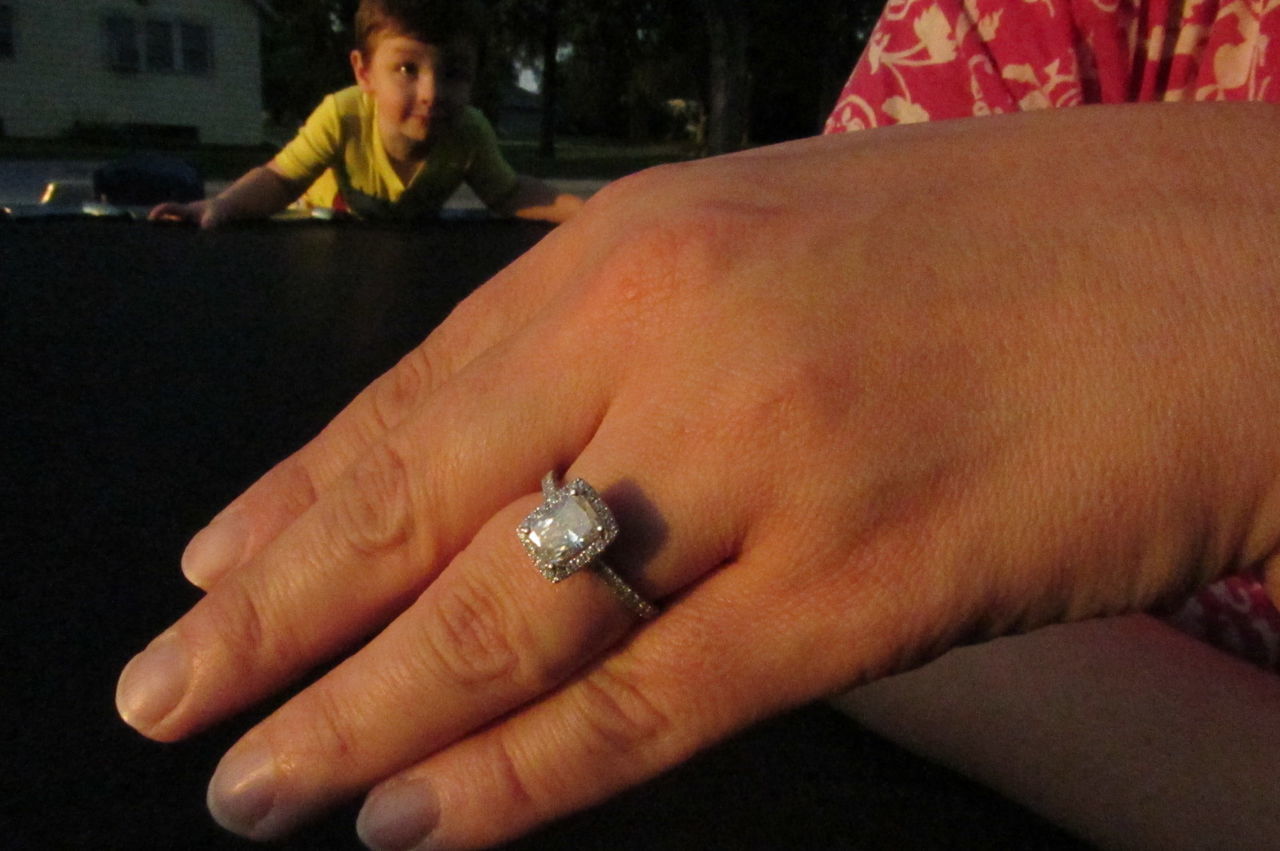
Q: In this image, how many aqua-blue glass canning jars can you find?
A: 0